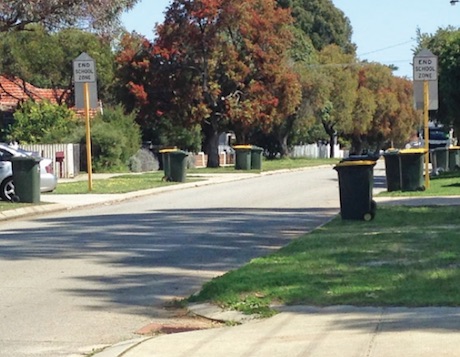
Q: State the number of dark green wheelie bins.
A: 11